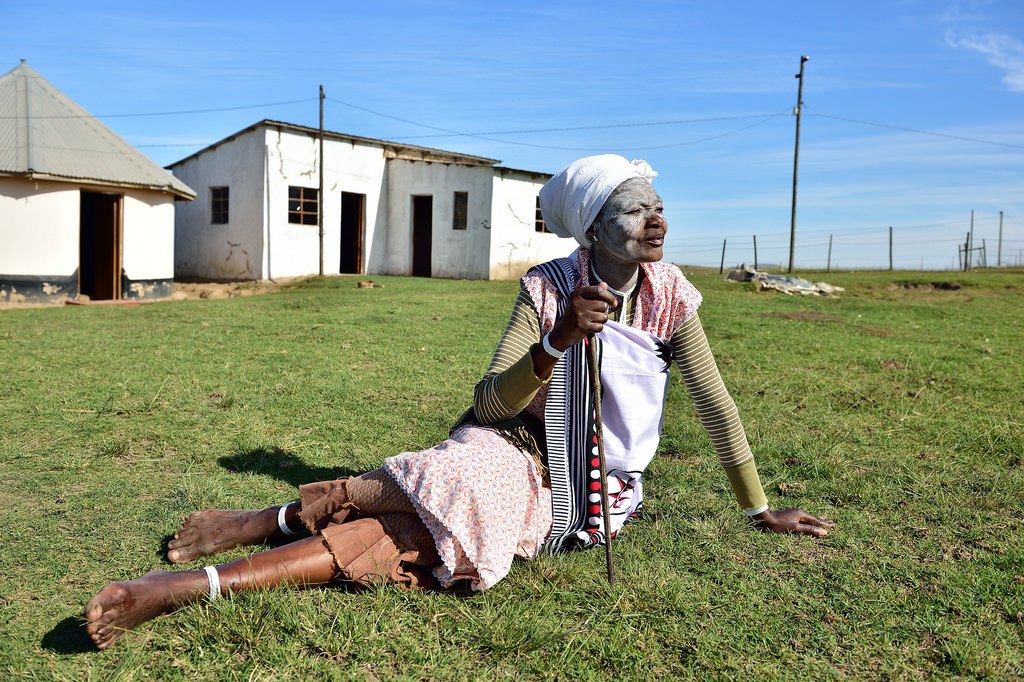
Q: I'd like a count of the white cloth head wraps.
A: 1